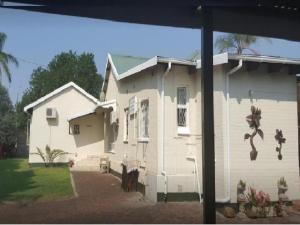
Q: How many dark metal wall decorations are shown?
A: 2